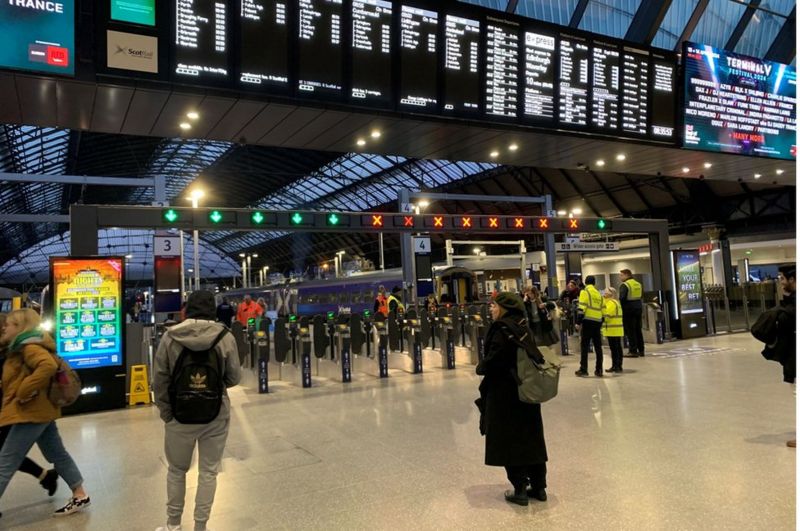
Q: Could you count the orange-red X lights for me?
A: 8